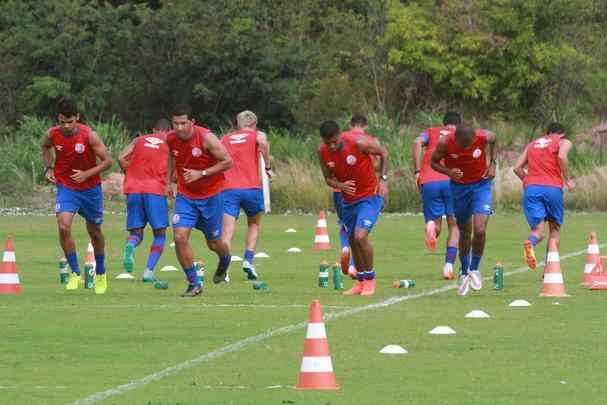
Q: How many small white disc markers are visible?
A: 11